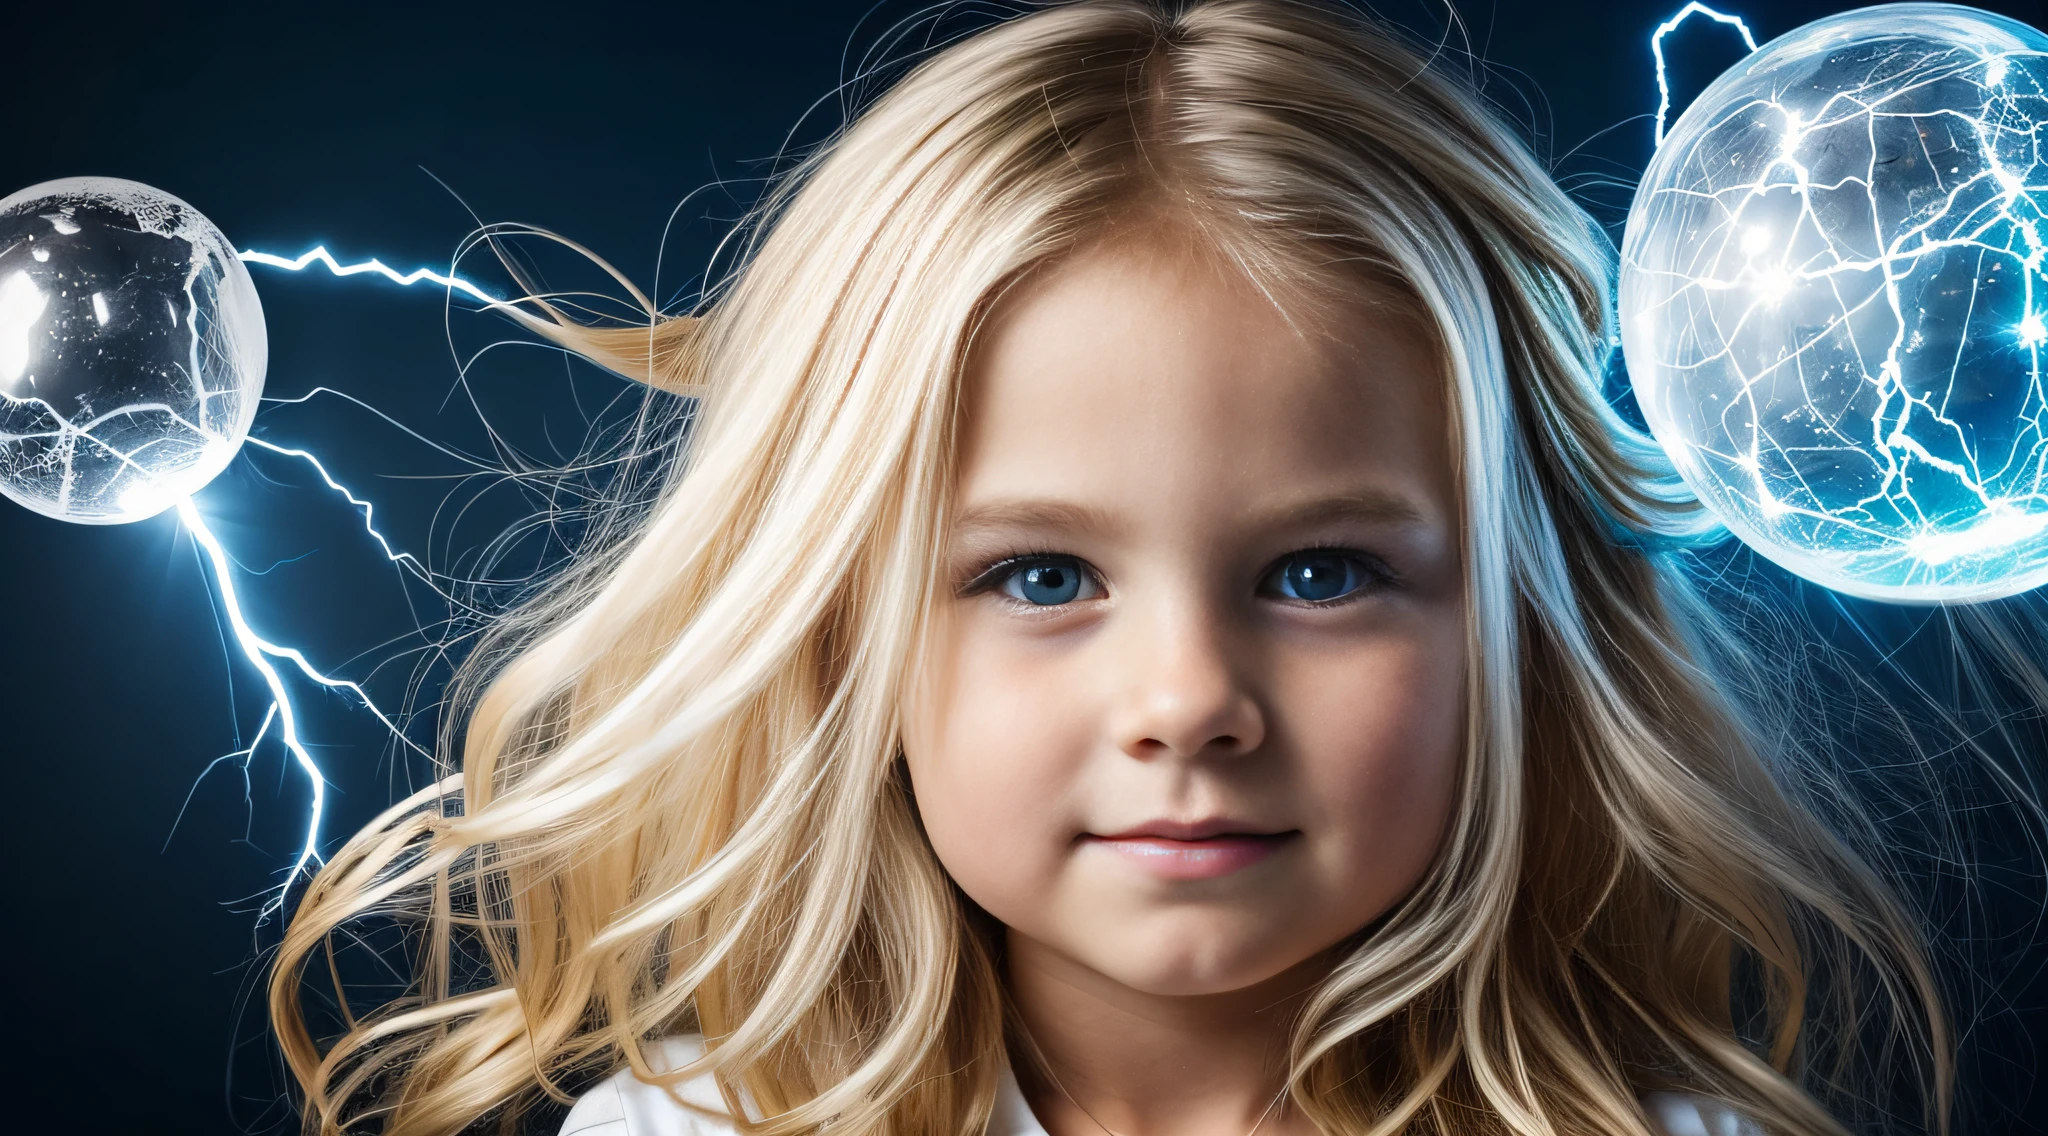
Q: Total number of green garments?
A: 0